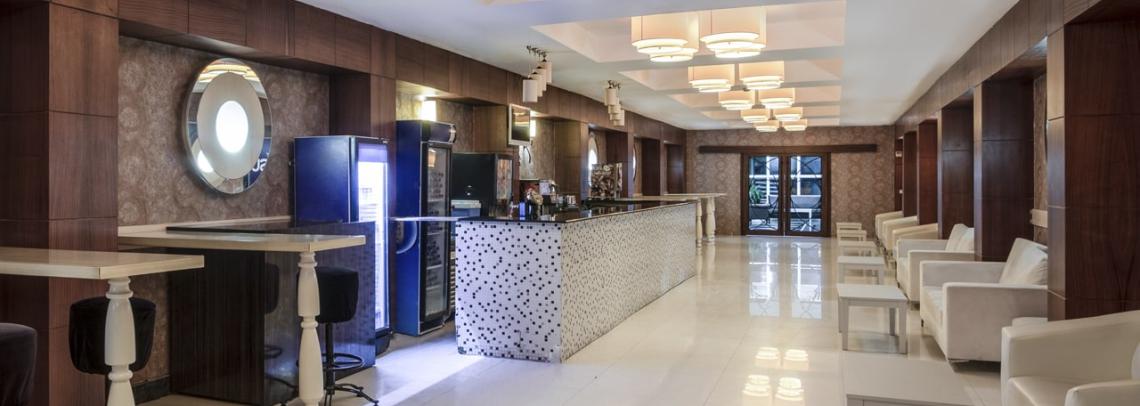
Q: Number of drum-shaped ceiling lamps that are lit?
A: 10